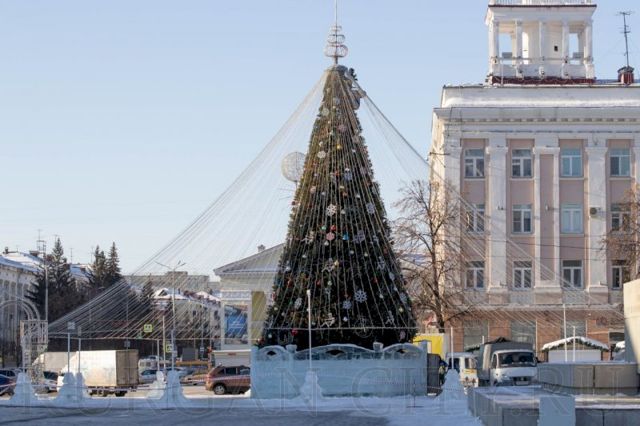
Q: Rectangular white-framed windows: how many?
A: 12